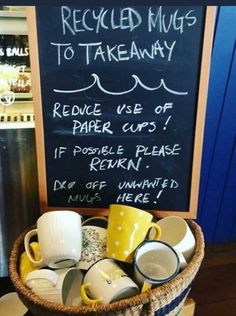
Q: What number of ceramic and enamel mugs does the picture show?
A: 8